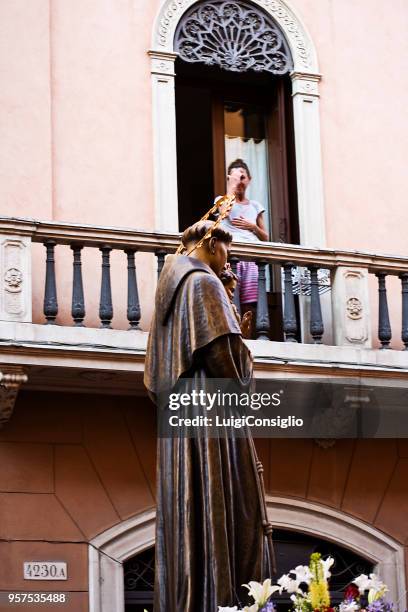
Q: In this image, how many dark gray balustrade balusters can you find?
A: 11